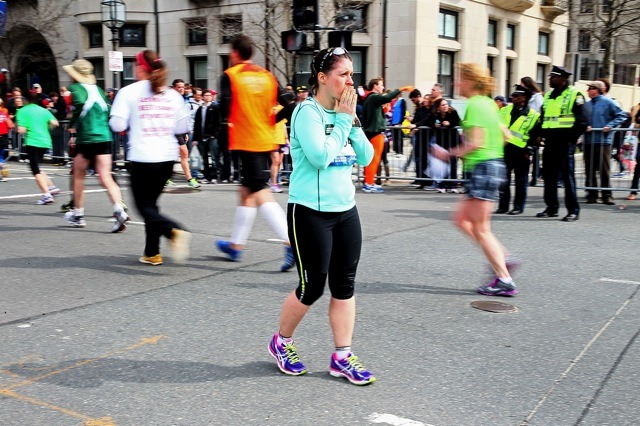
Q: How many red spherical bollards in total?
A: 0